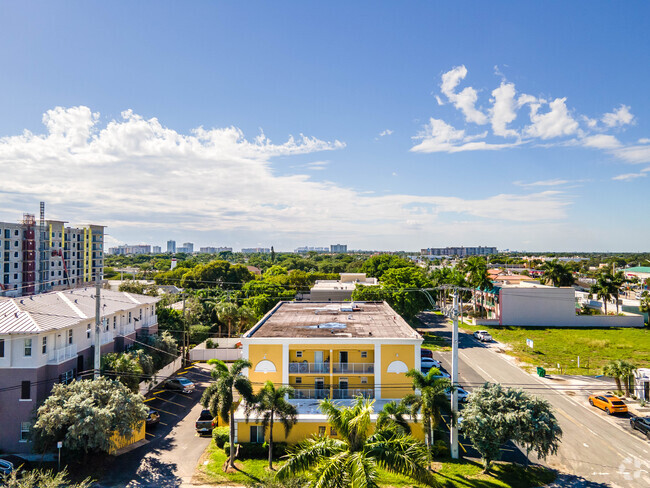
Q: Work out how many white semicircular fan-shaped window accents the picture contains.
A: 2